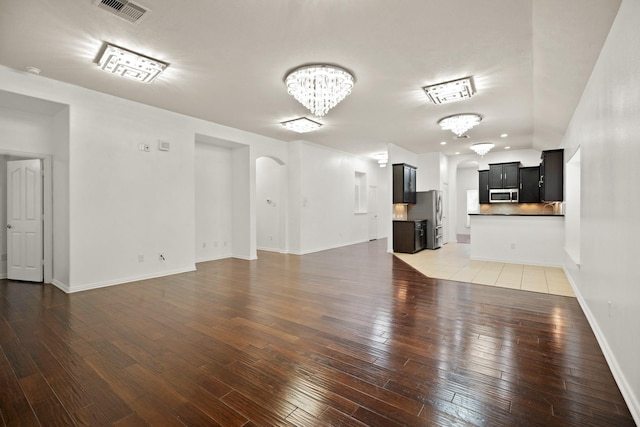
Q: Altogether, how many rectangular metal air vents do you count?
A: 1